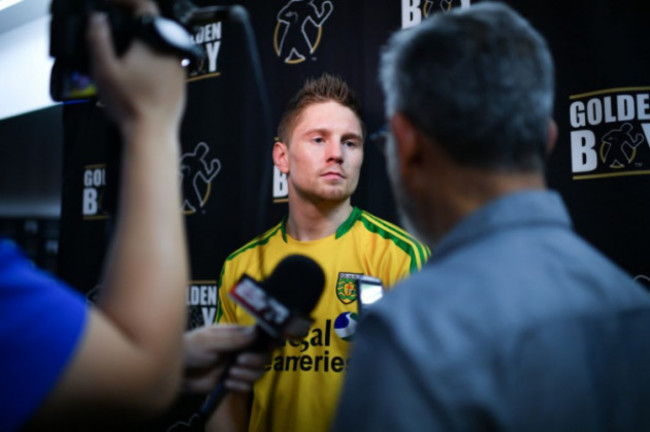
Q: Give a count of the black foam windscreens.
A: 1